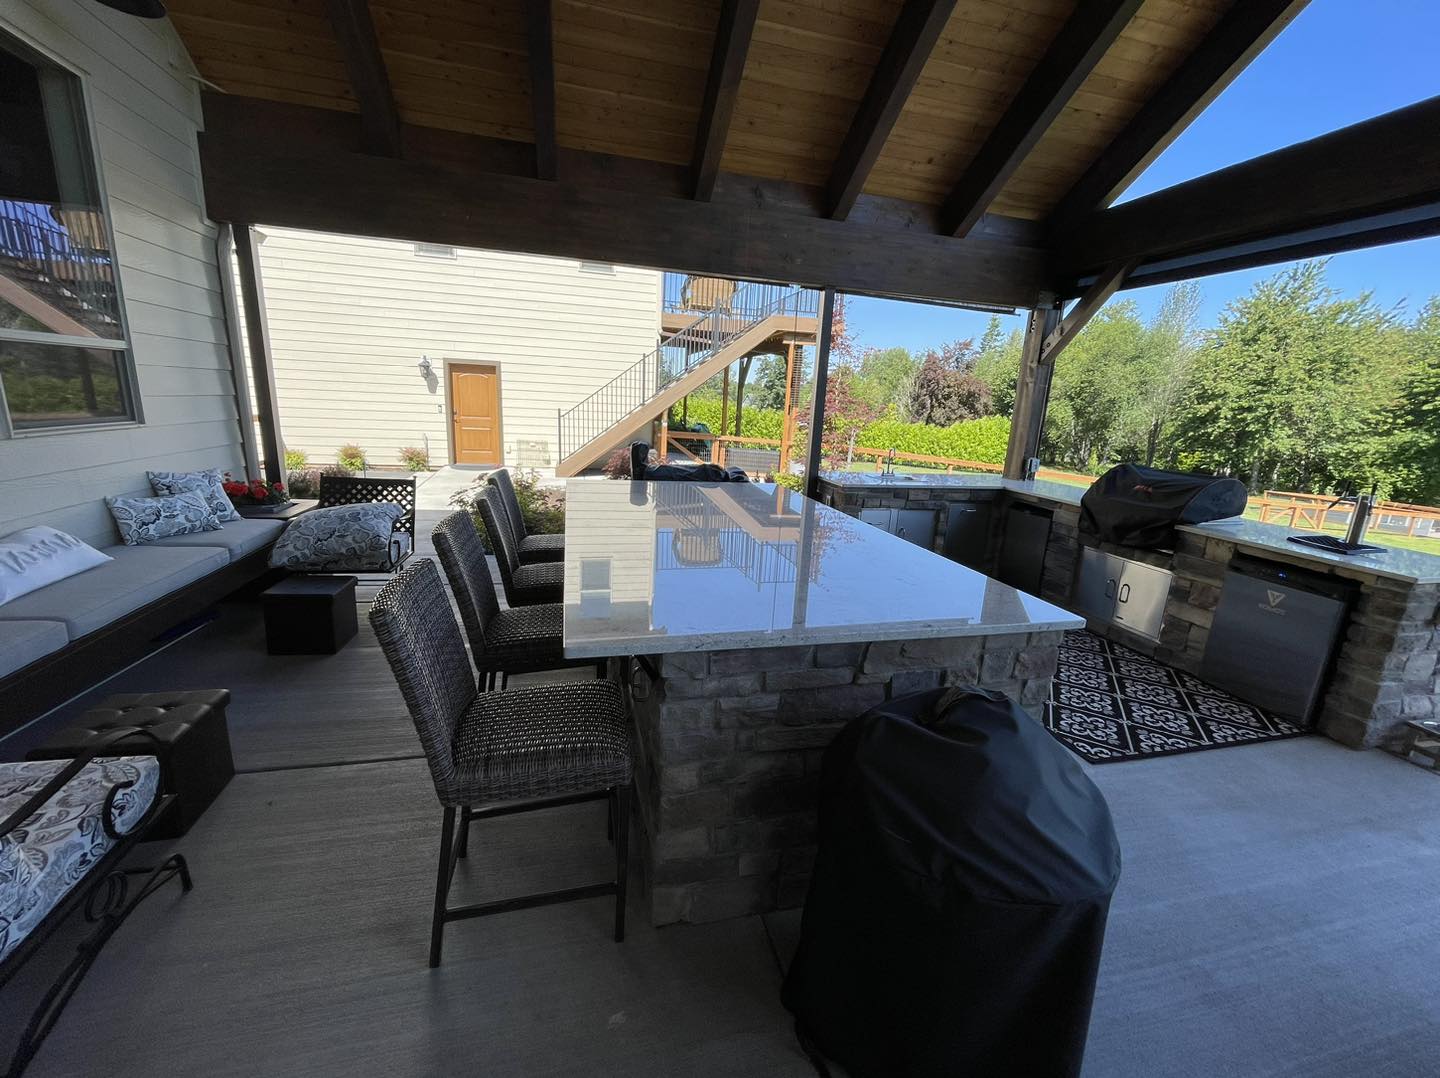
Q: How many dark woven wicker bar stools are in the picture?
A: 4